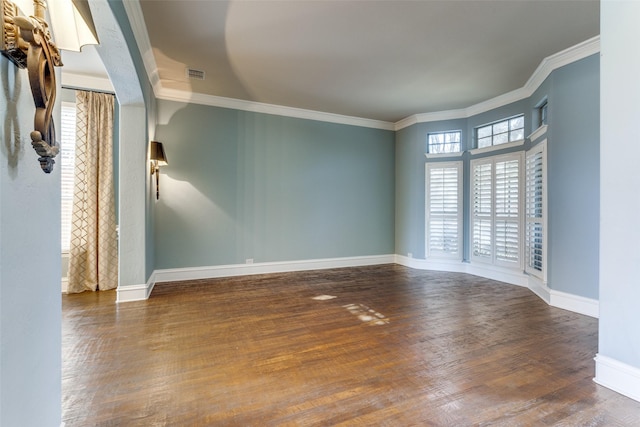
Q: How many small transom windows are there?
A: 3